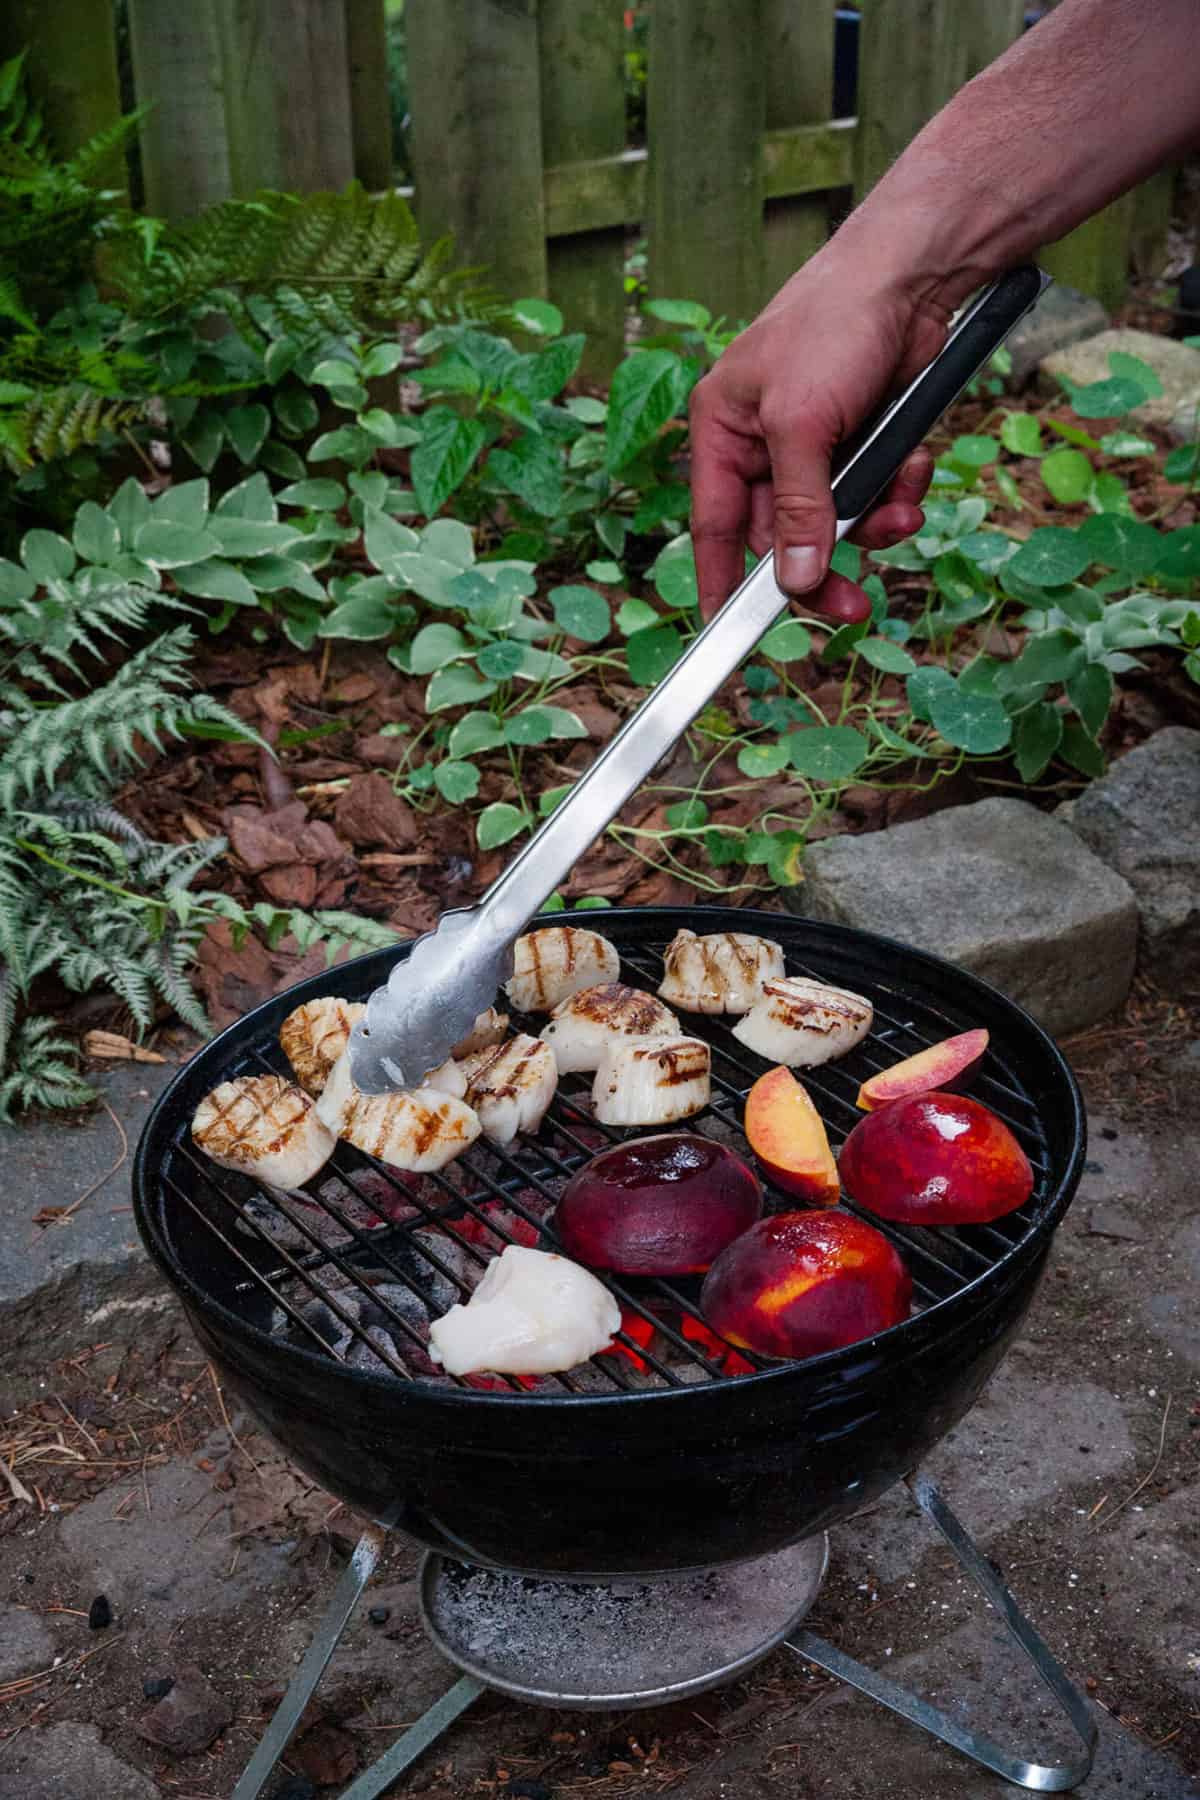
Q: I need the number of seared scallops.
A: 10